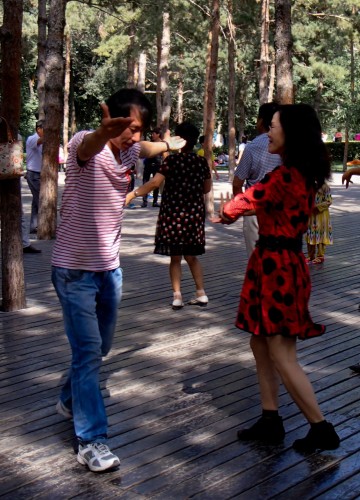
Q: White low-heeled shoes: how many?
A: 2